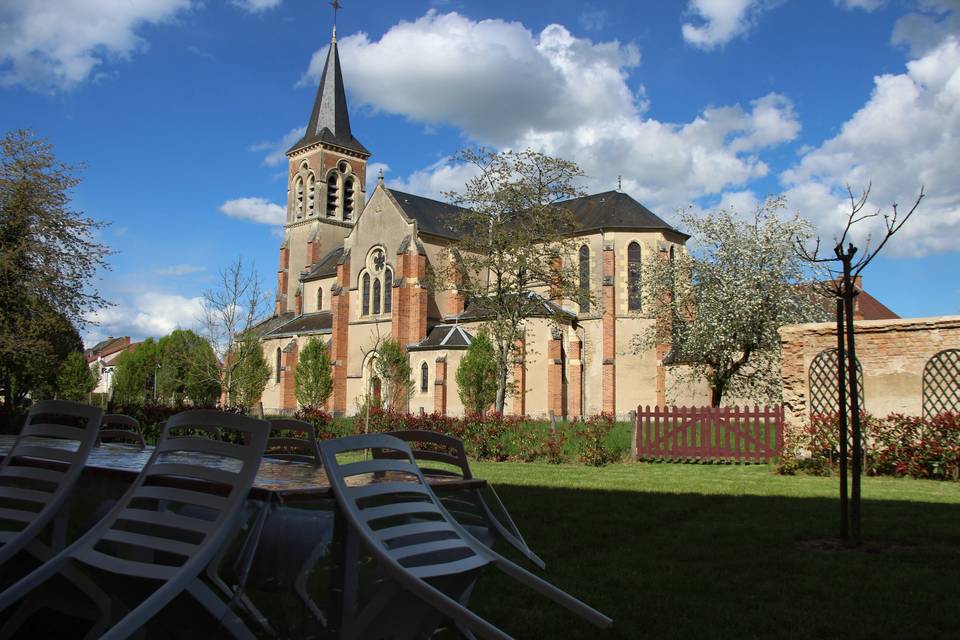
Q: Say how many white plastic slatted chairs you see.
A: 6